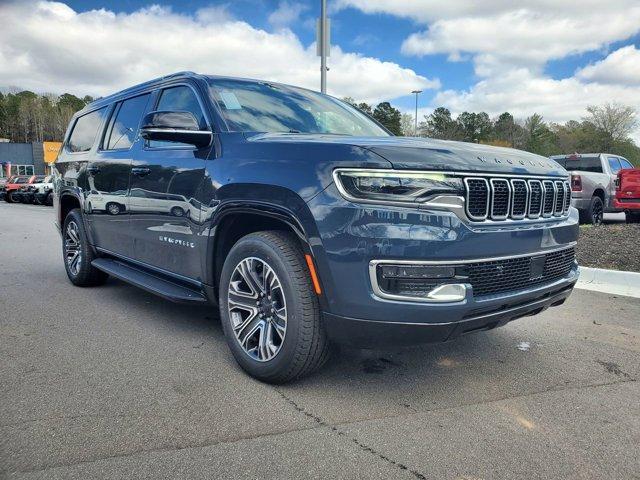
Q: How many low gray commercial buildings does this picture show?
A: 1